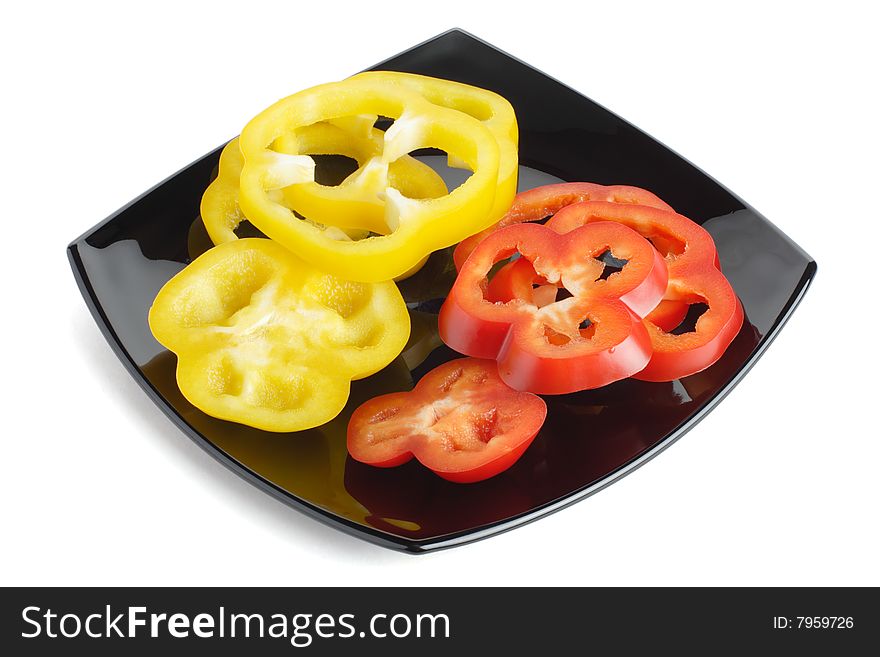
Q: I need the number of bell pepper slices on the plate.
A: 8